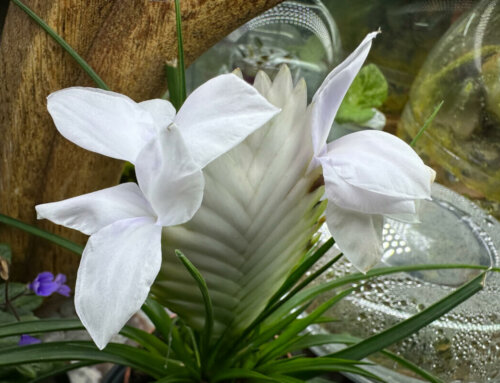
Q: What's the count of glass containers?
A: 3